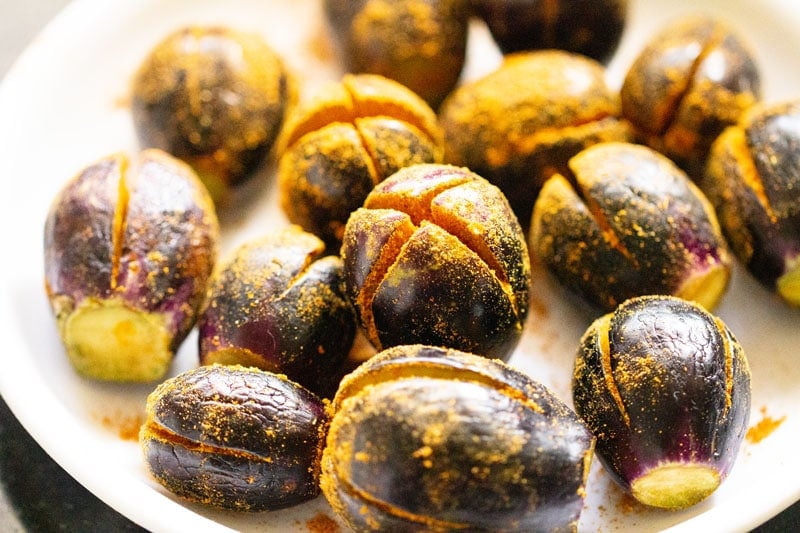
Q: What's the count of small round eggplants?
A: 14